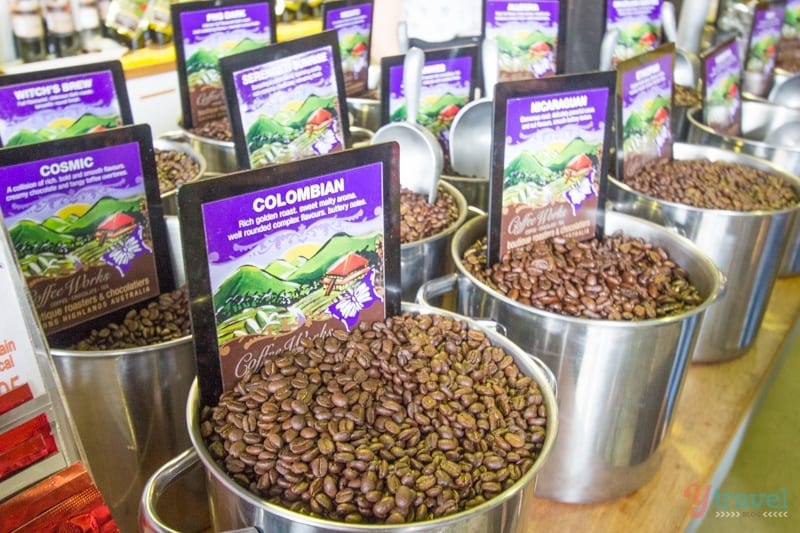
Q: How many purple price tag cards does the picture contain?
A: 14